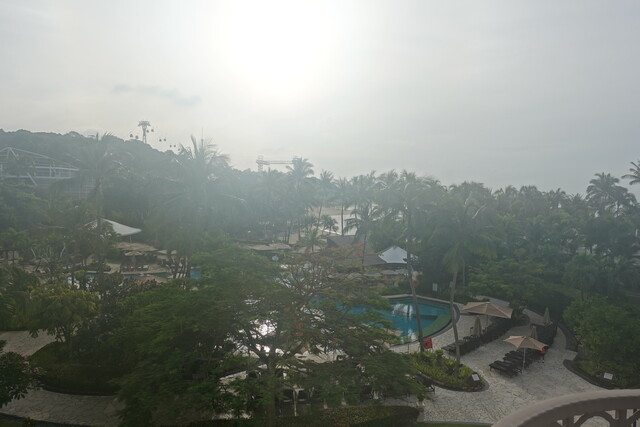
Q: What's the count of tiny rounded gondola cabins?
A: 9